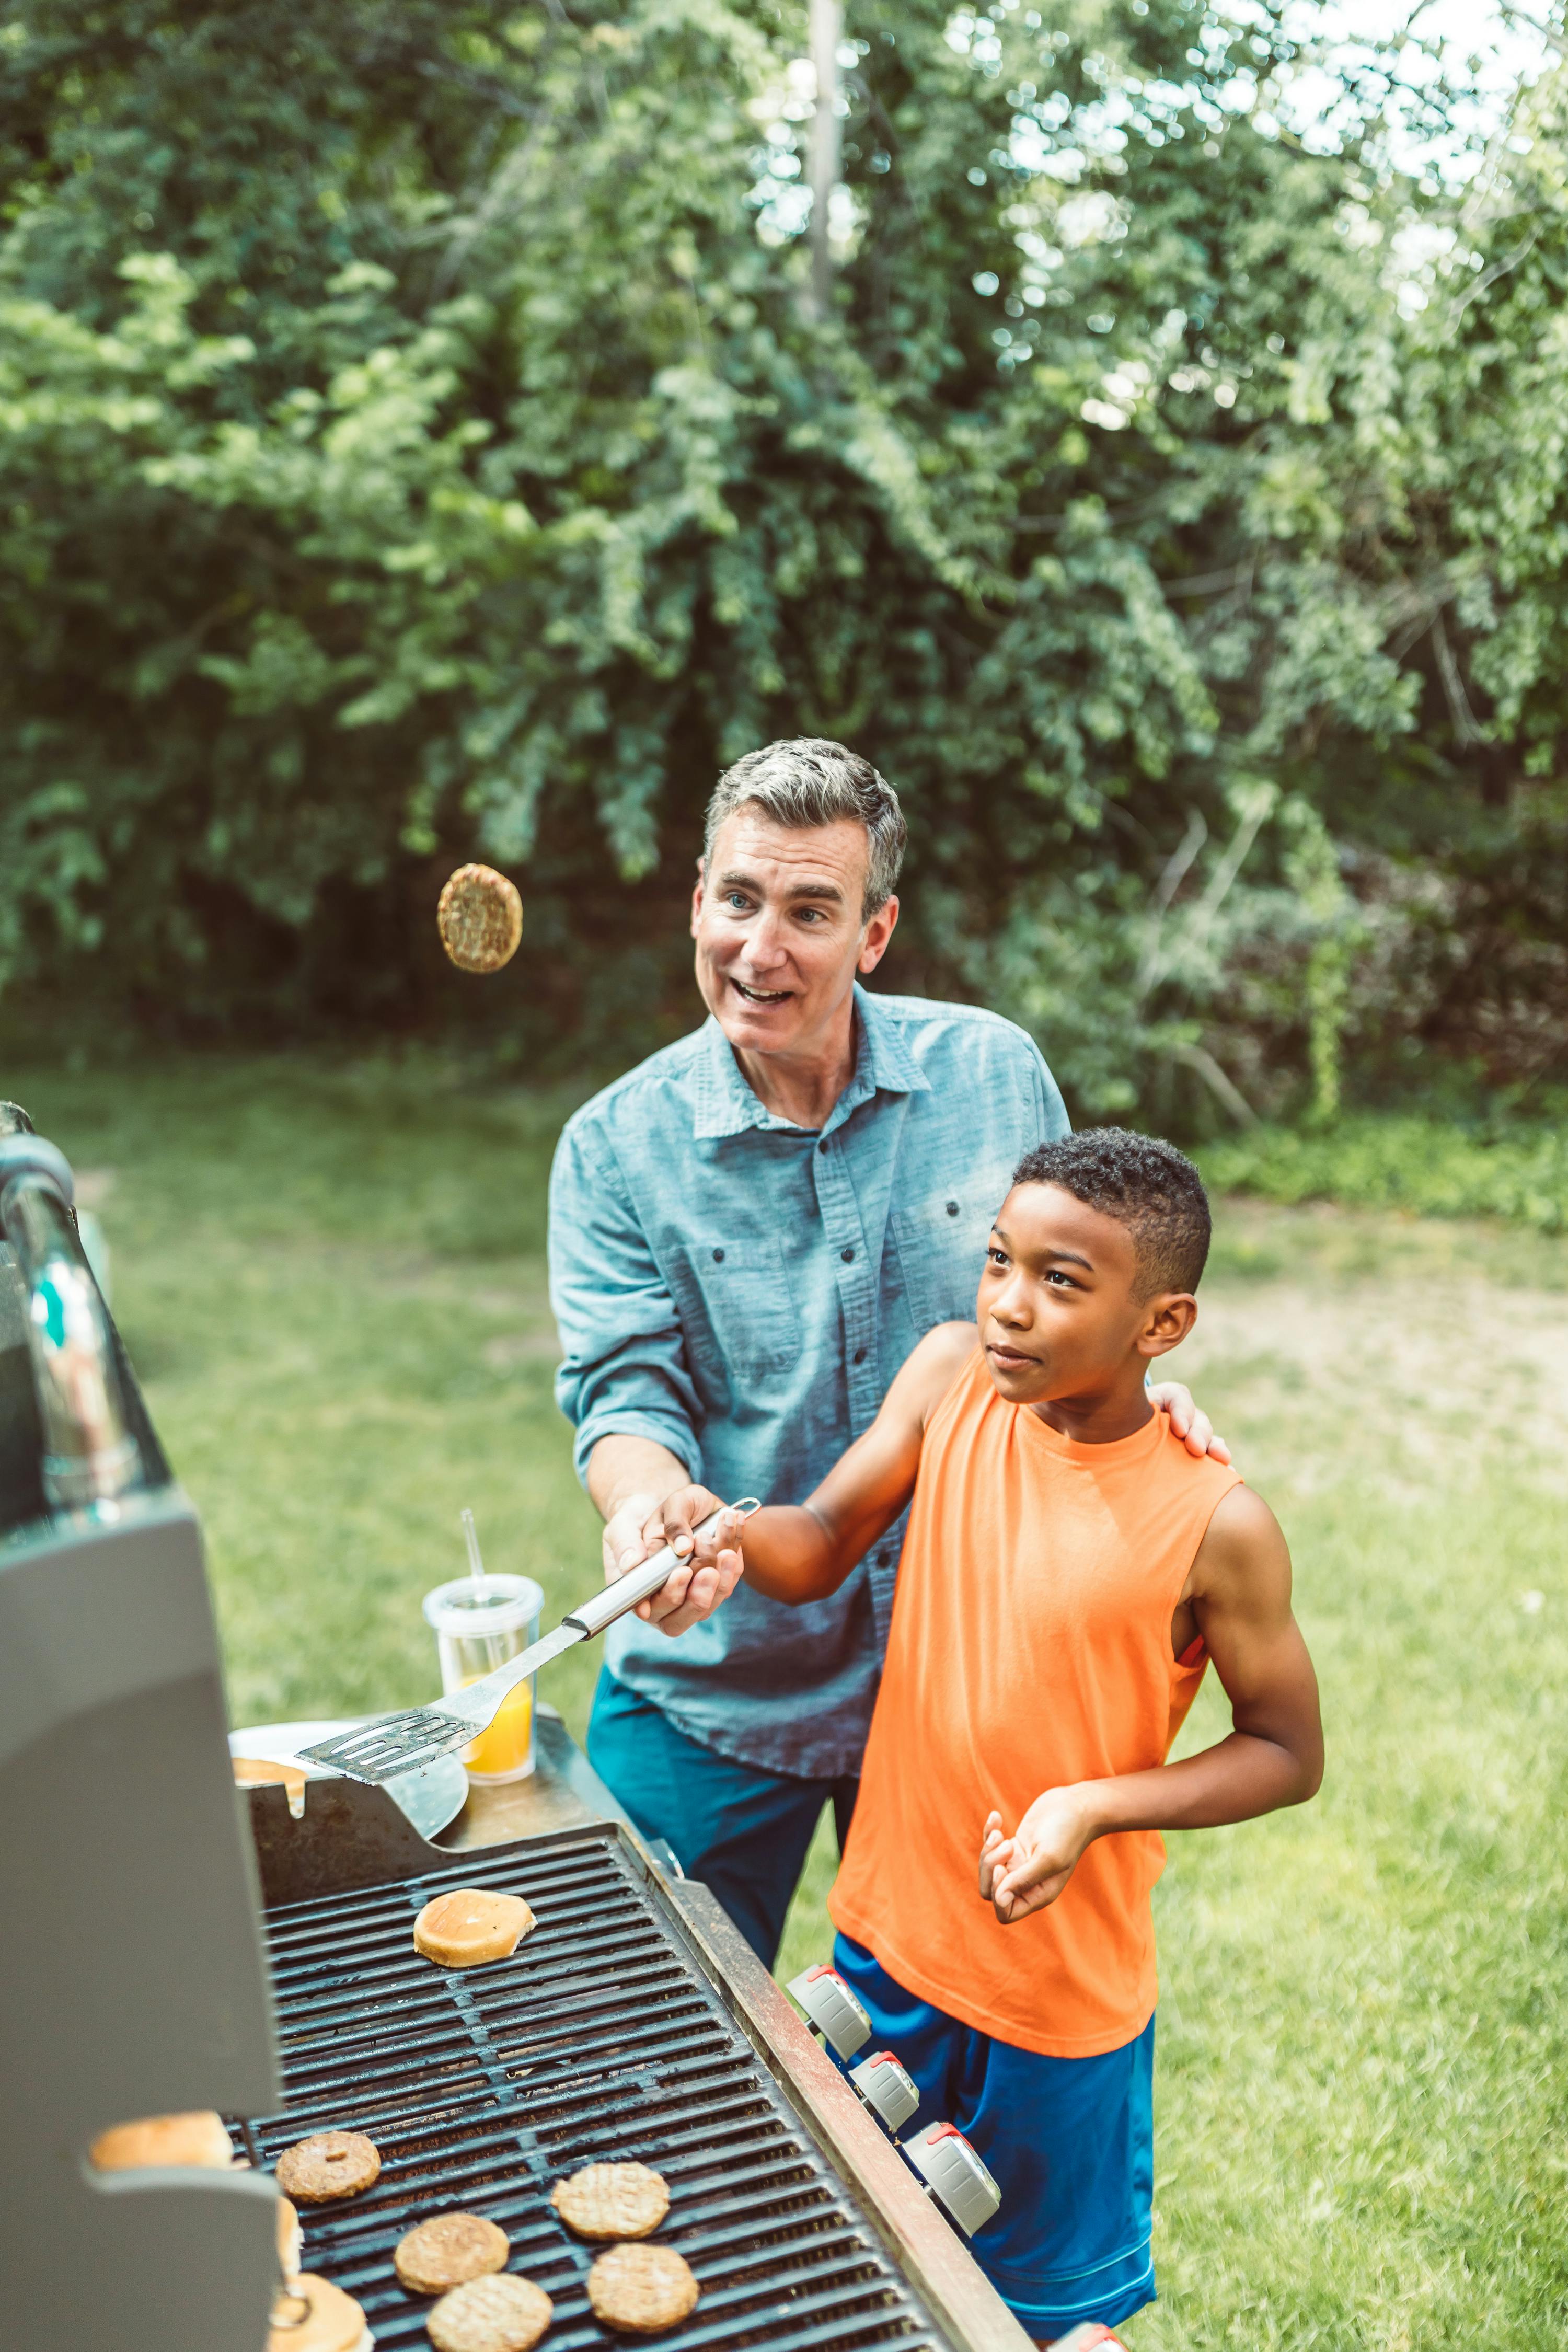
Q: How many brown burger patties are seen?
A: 6